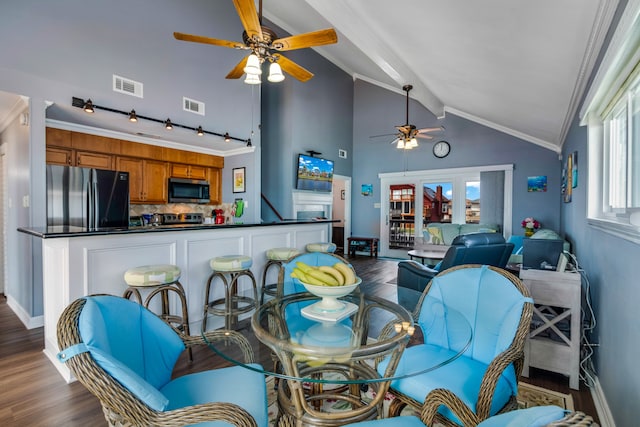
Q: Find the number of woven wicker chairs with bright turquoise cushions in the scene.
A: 4